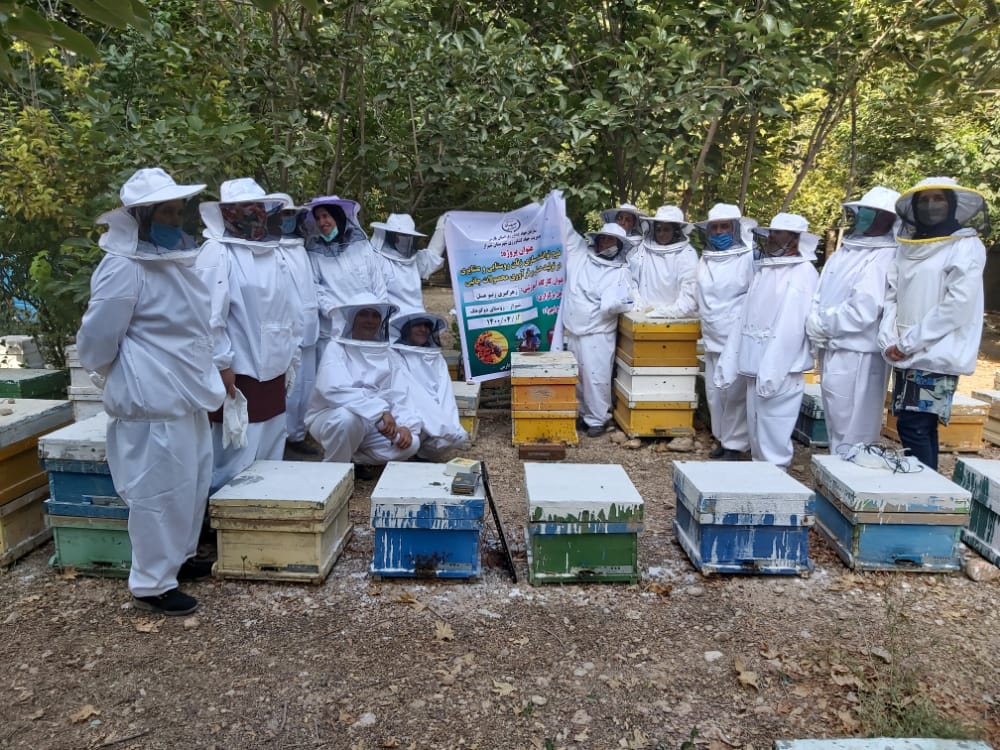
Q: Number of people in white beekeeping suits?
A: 14